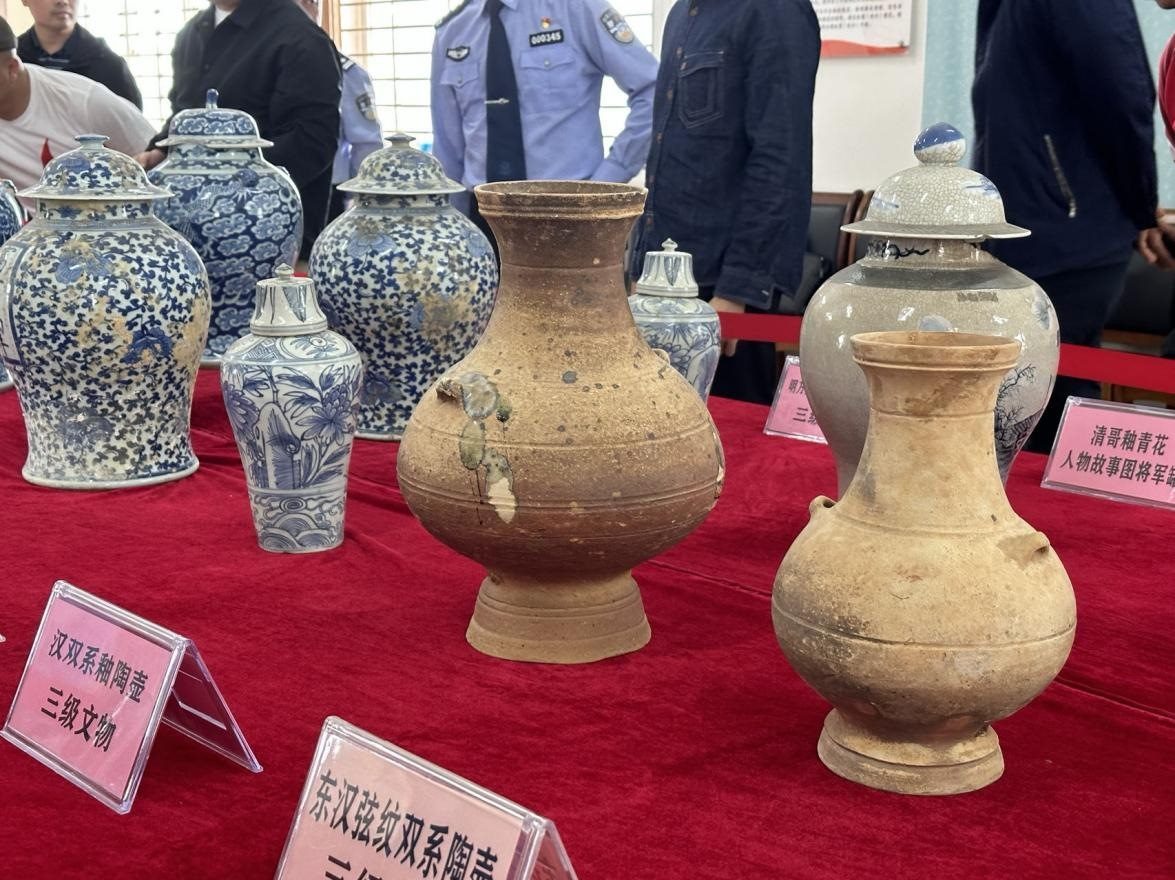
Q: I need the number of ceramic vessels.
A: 9